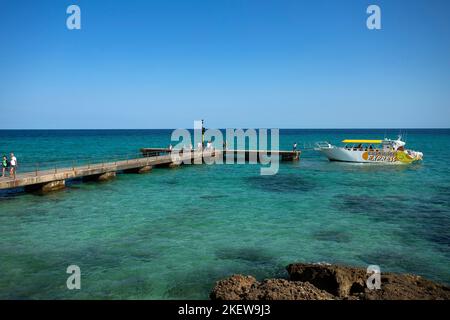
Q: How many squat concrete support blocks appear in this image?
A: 4